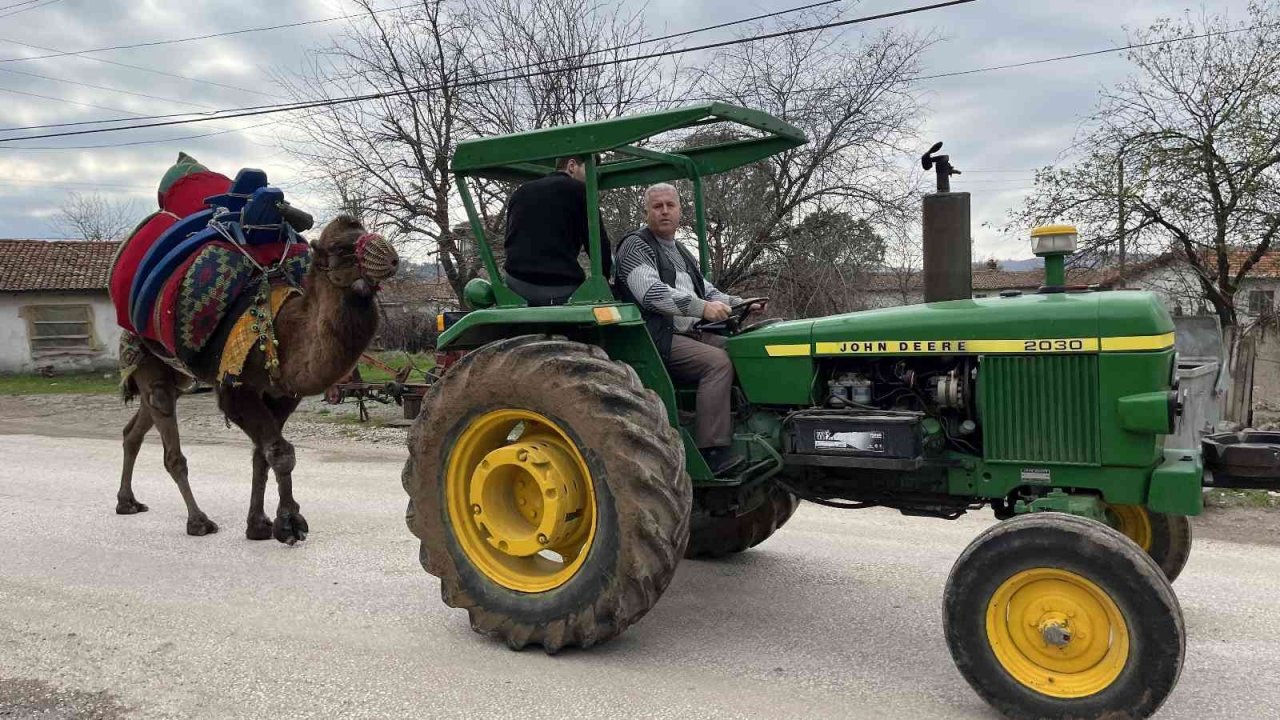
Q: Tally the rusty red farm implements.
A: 1